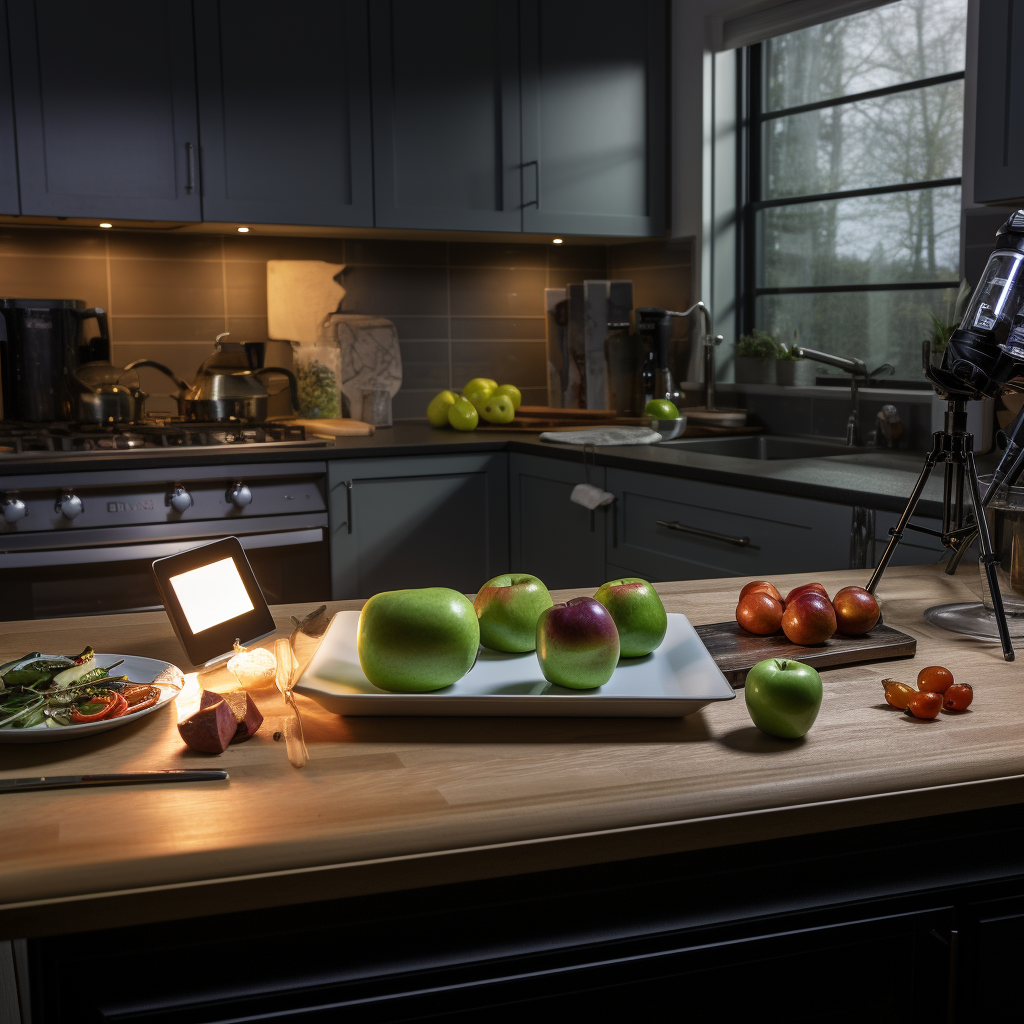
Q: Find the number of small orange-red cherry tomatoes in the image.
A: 4